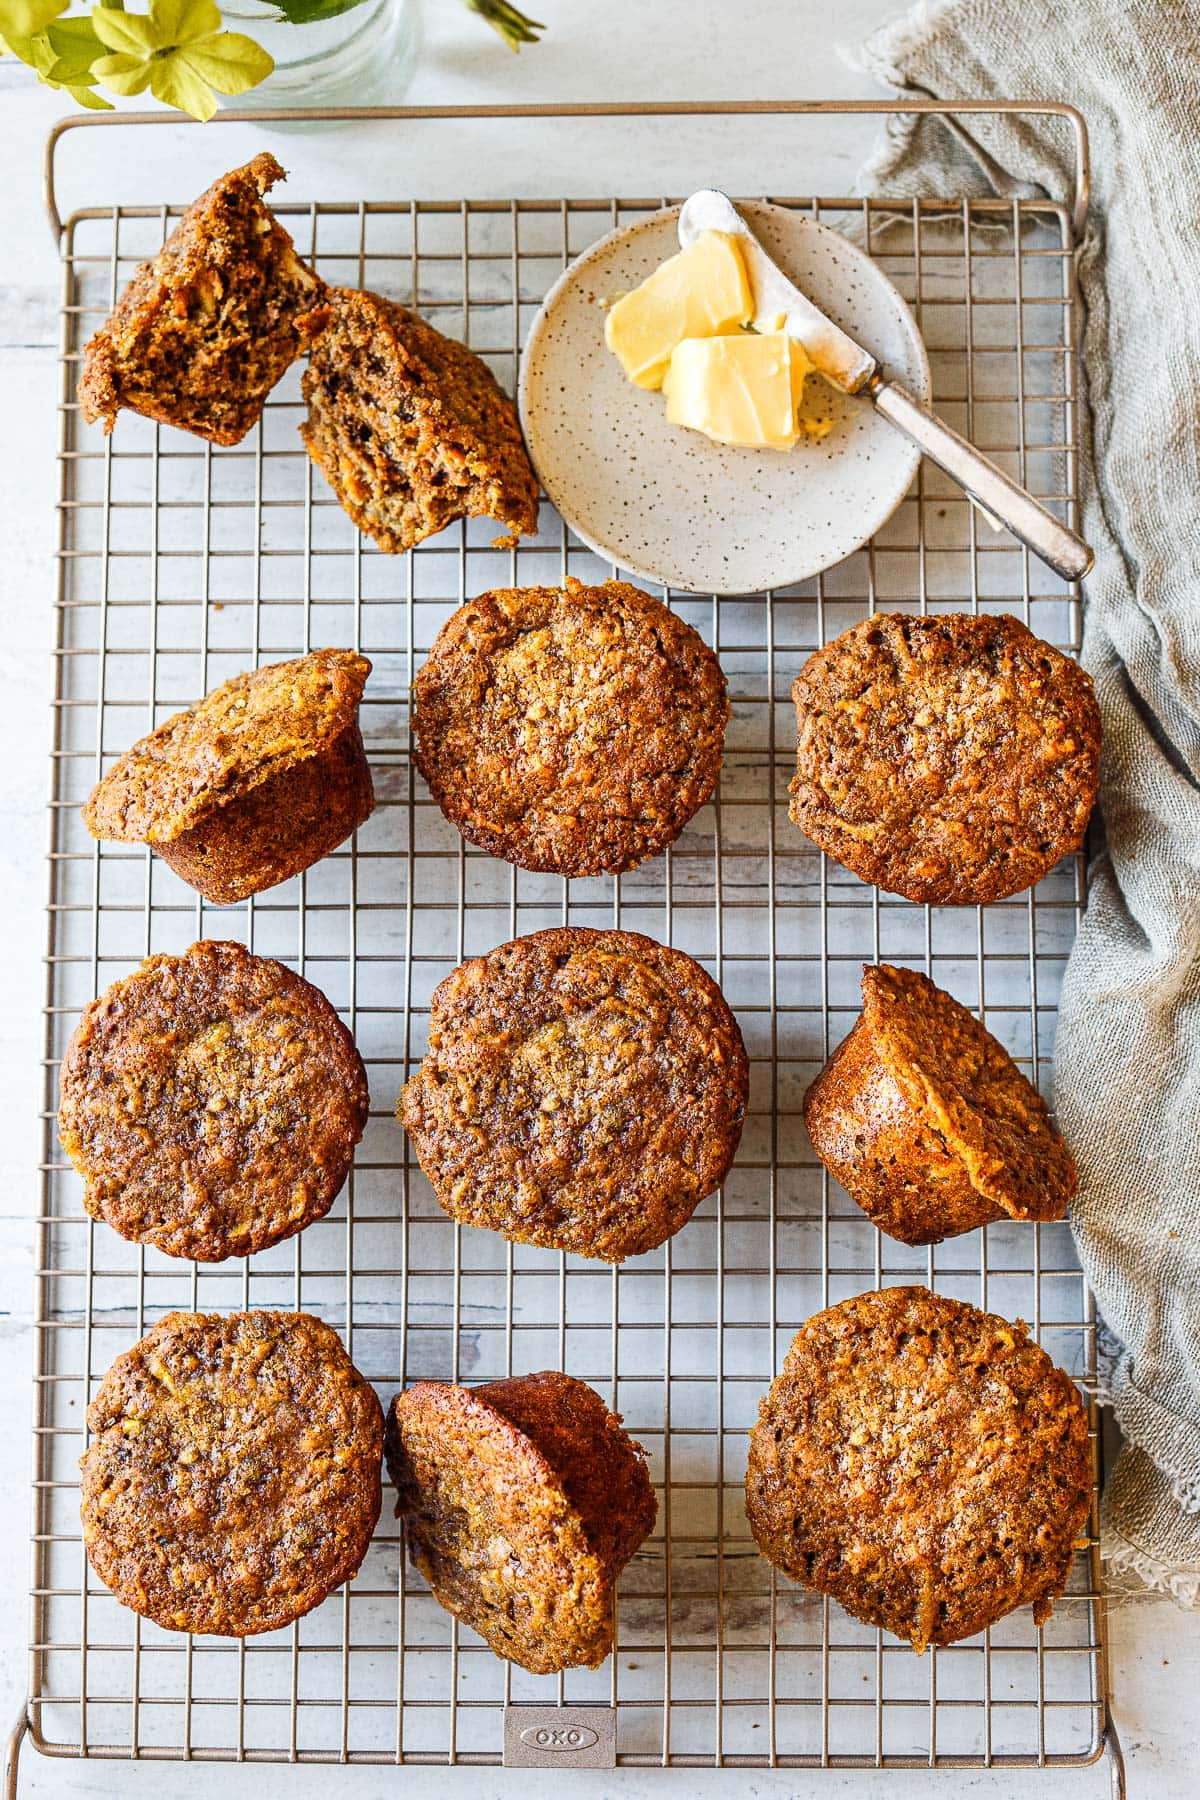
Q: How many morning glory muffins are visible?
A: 10